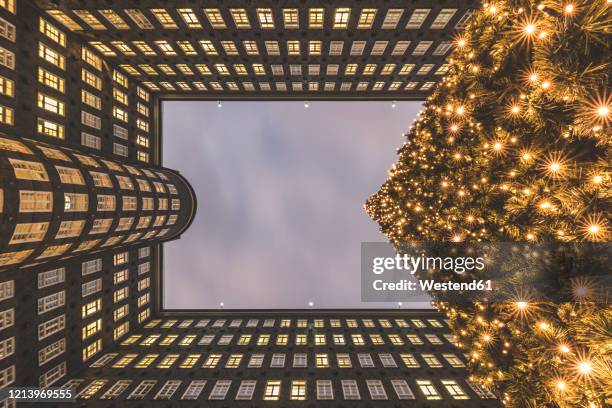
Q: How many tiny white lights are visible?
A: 6